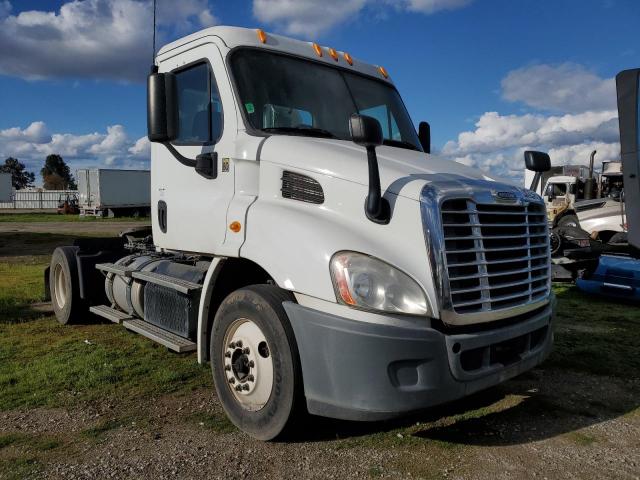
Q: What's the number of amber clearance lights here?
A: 5